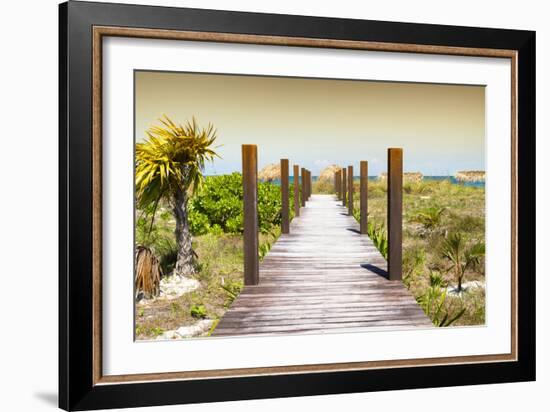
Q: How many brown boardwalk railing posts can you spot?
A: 12